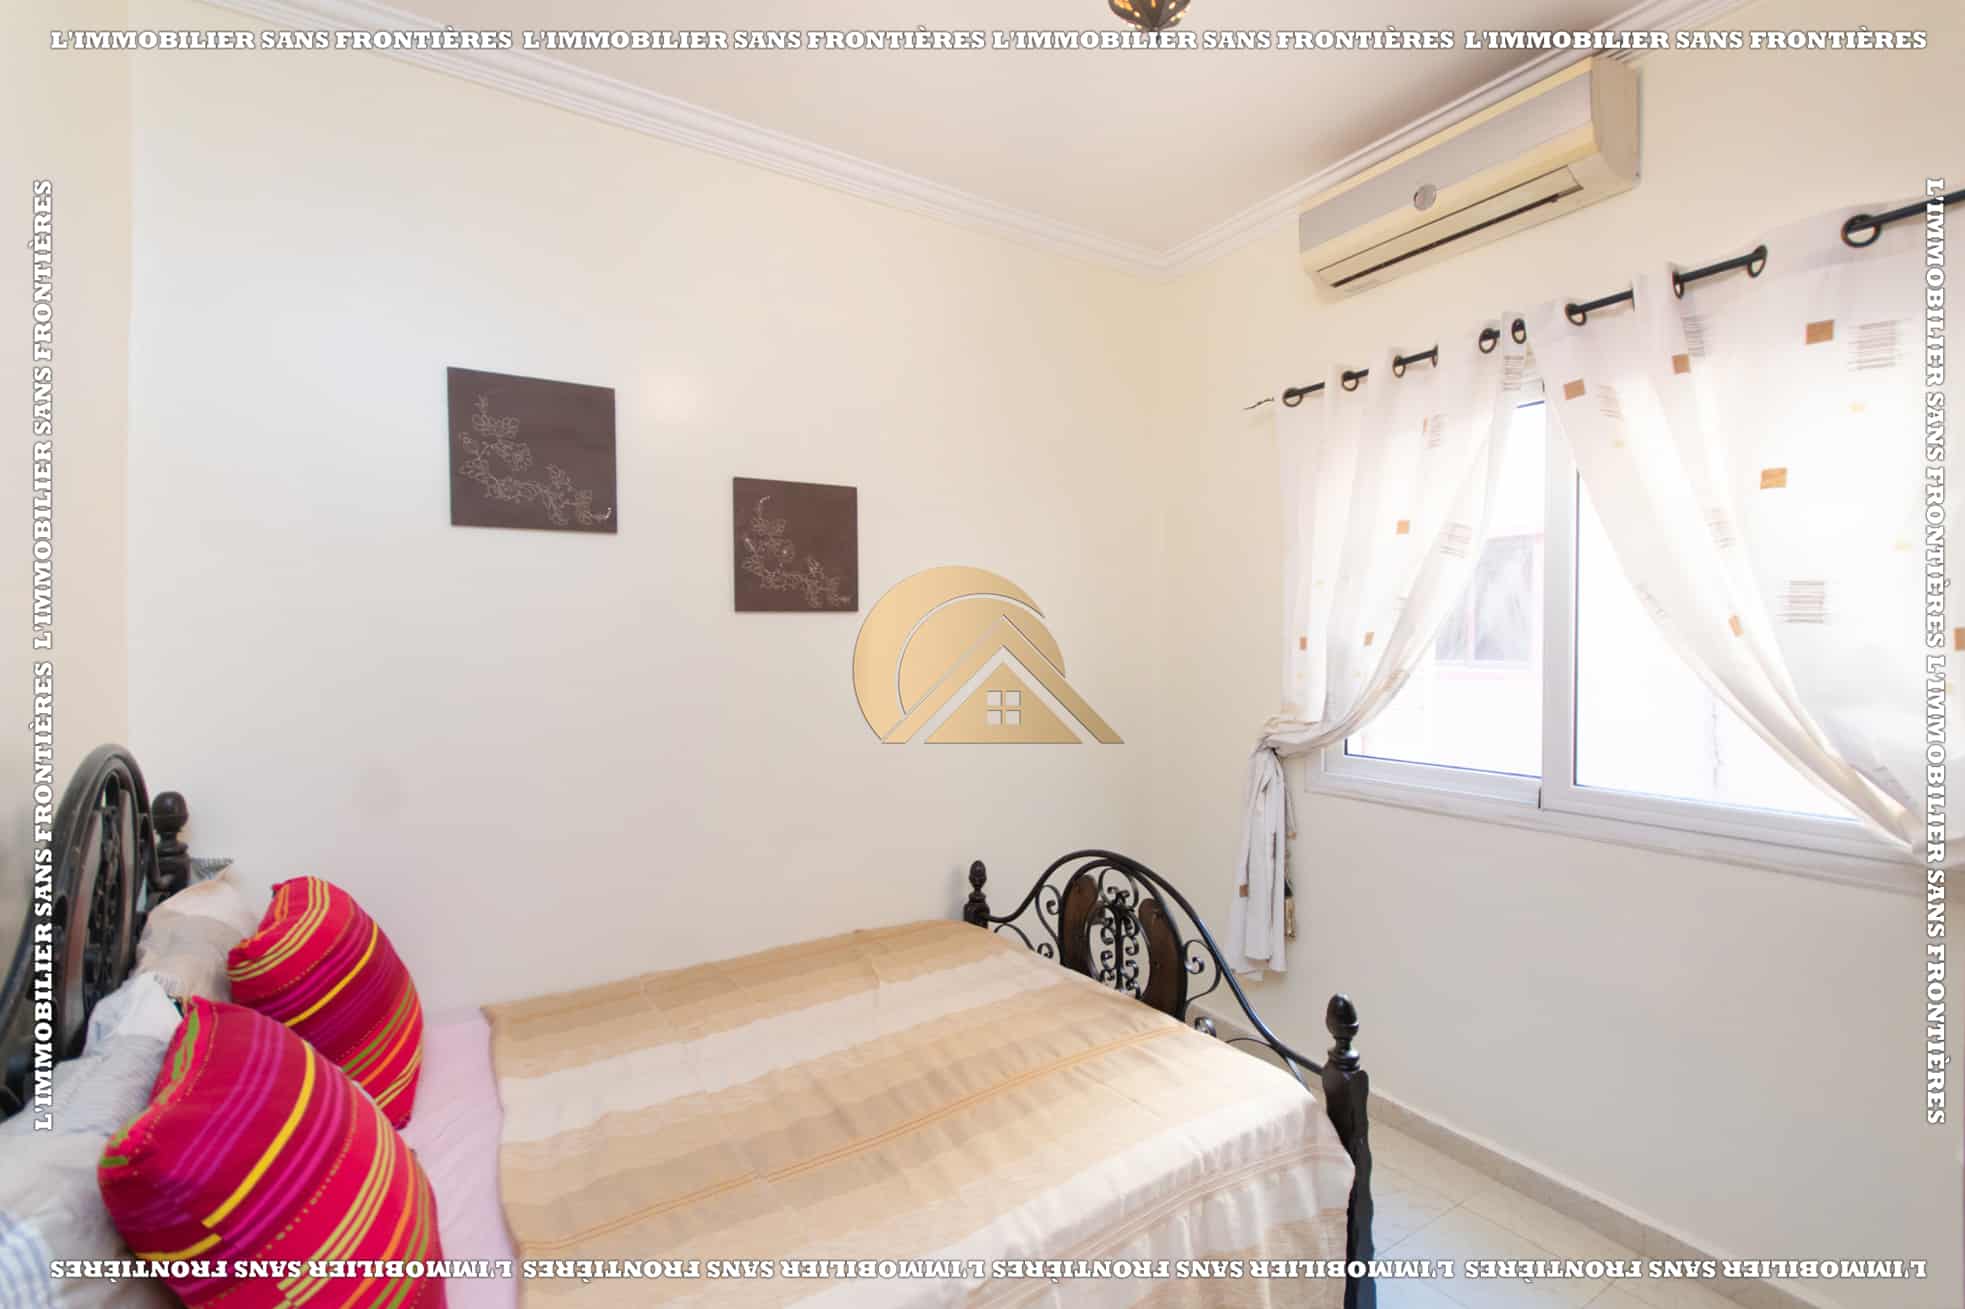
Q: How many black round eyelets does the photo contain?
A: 10